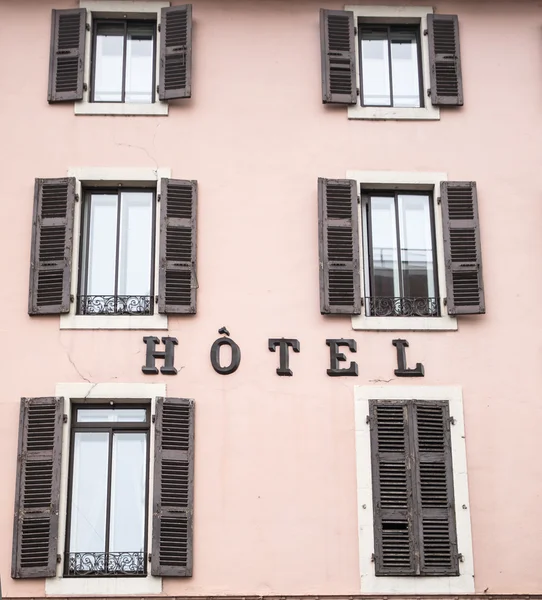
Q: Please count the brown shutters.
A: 12